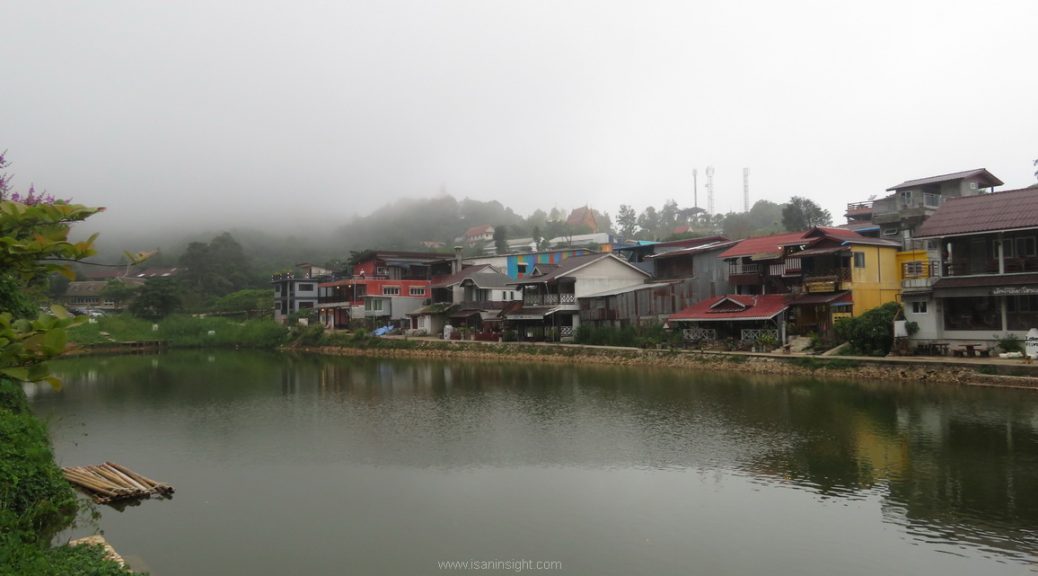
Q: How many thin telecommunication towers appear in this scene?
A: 3